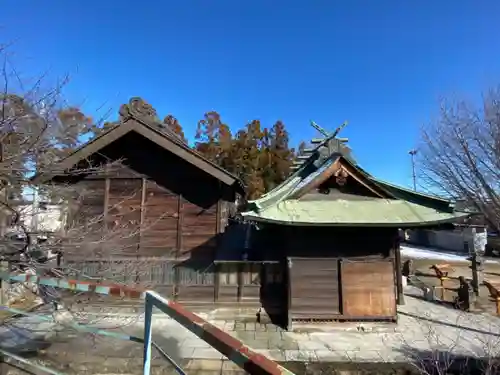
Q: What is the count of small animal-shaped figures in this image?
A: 2